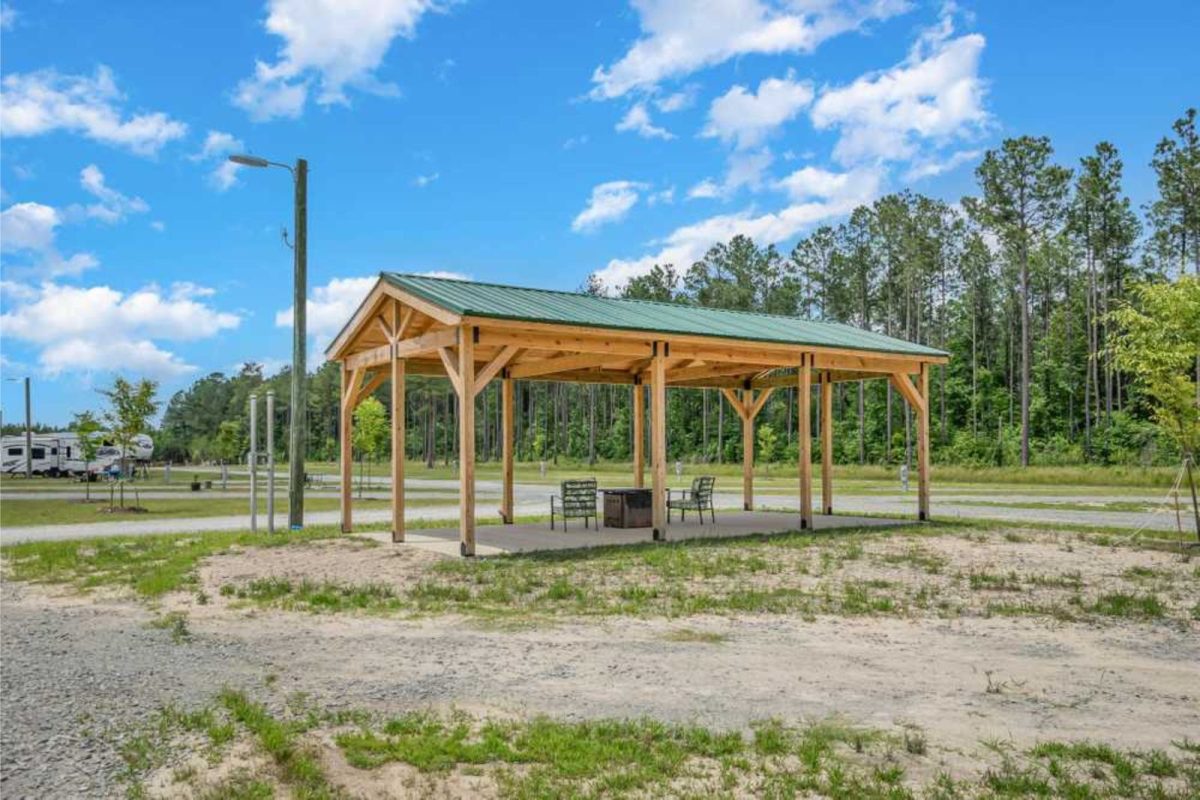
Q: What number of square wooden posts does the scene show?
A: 10